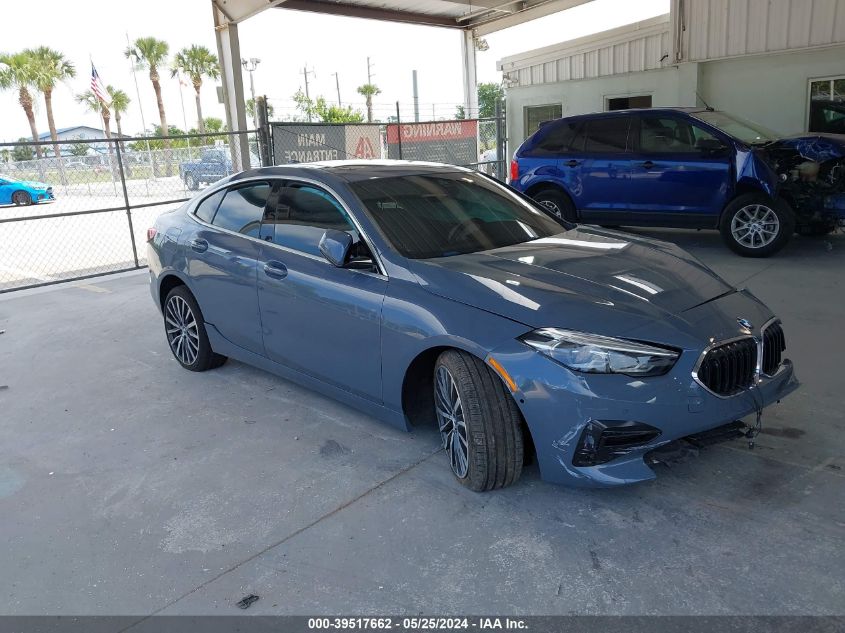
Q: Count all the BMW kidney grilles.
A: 2